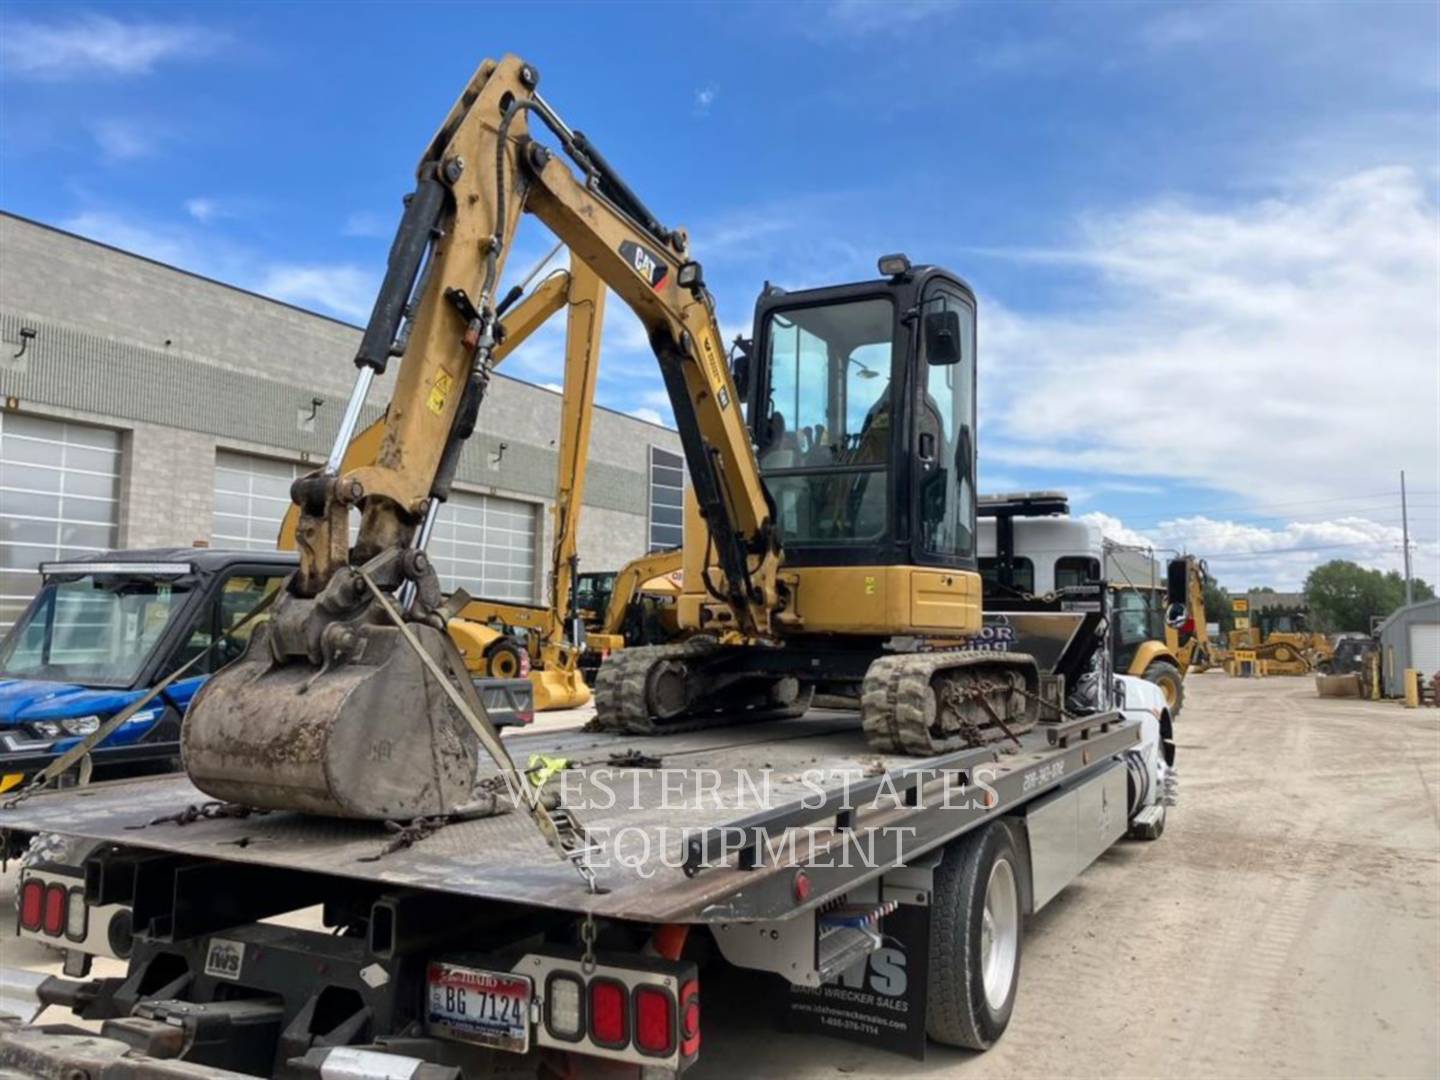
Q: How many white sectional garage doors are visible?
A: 3